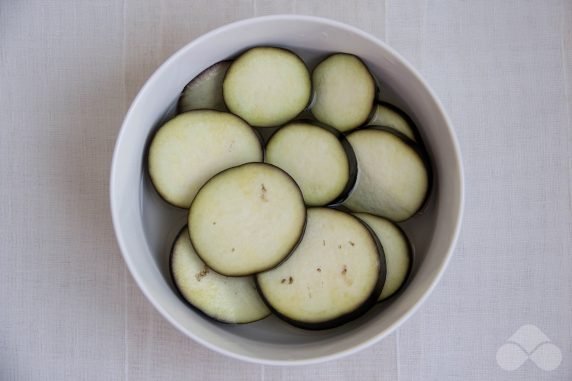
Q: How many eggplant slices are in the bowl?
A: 11